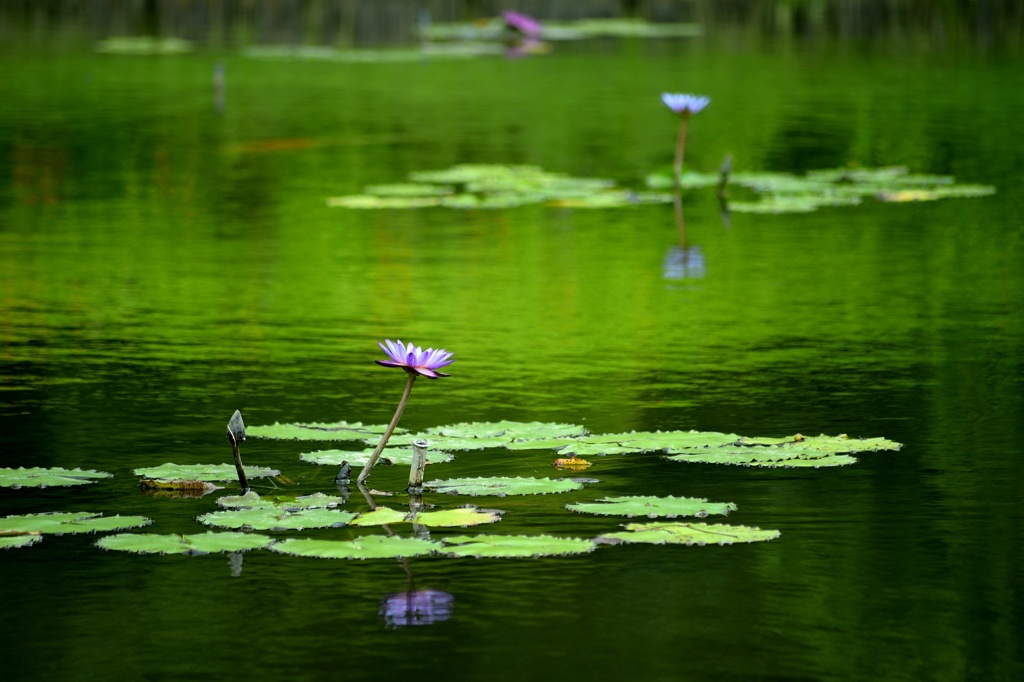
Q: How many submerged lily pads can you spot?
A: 0